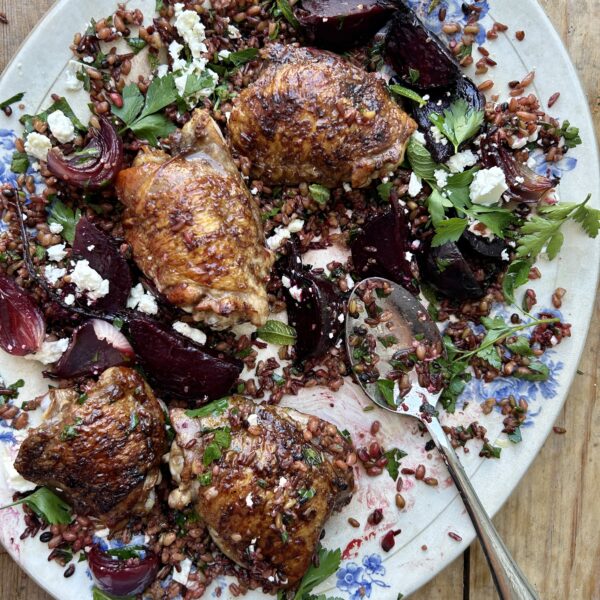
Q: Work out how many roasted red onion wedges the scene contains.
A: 5